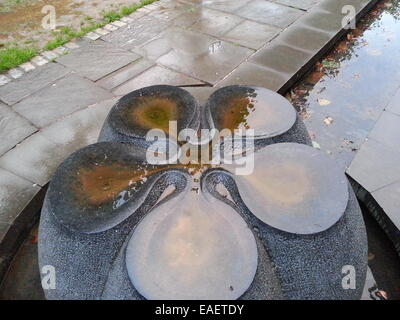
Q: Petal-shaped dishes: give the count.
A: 5